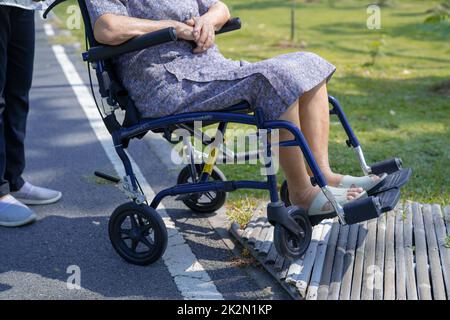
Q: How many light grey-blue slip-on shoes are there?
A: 2